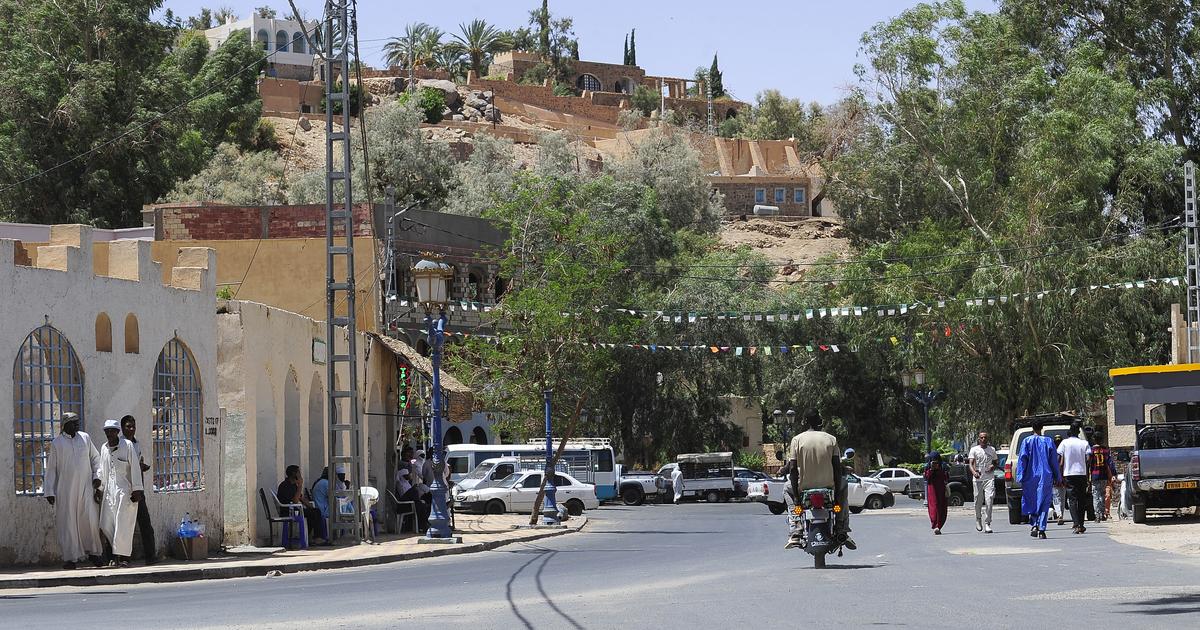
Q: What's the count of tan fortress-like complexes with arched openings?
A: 1